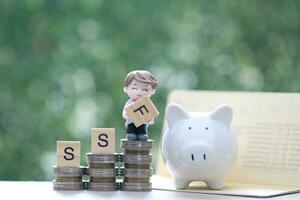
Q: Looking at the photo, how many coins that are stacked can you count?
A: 15